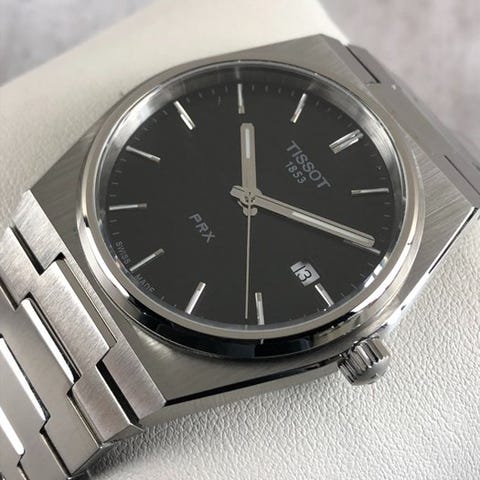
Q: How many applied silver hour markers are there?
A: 12